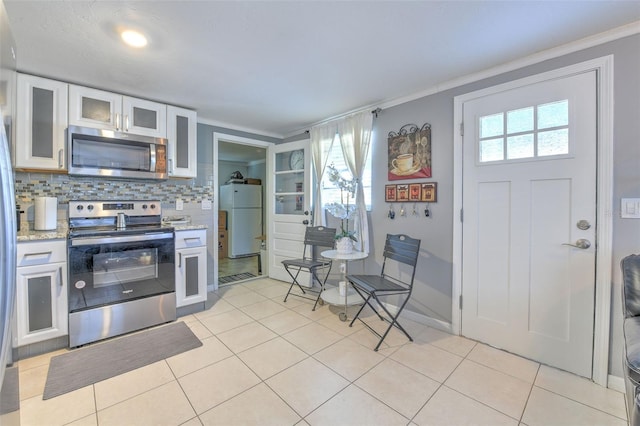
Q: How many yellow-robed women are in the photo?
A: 0